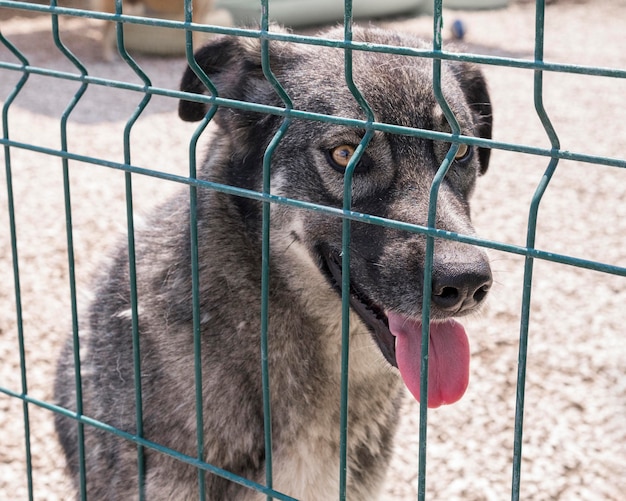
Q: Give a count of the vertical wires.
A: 8